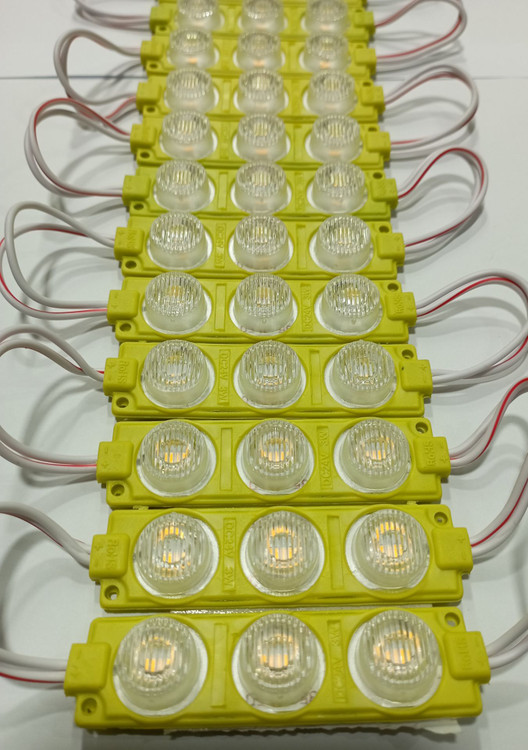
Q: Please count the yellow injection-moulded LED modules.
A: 11